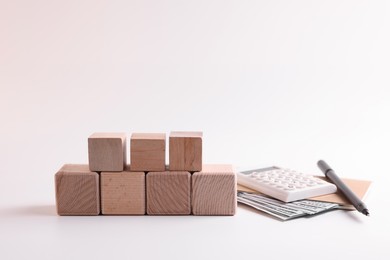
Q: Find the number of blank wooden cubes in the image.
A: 7